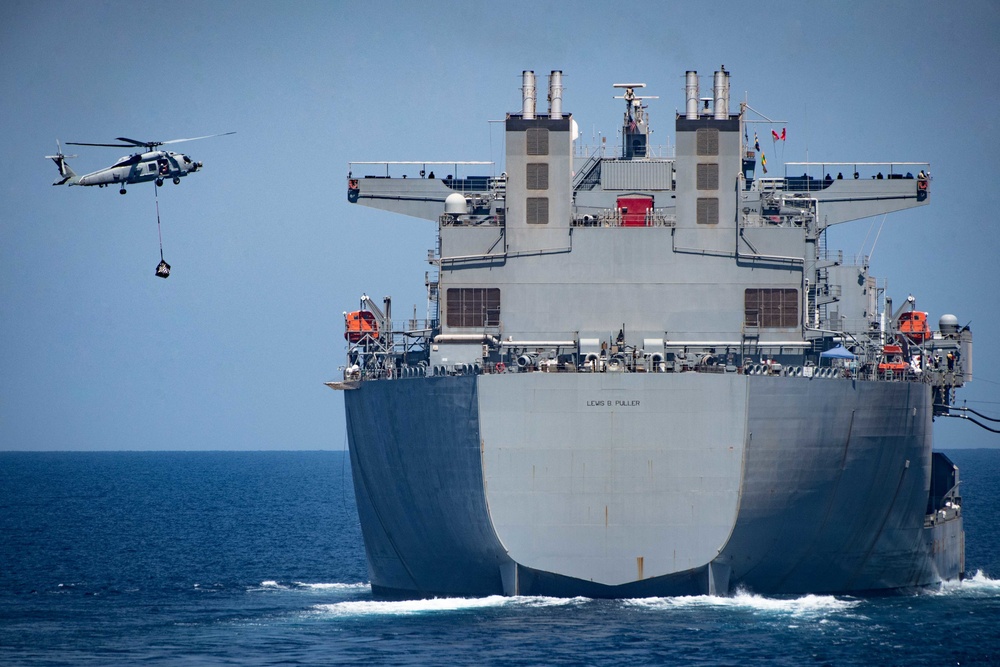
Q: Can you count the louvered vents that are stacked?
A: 6